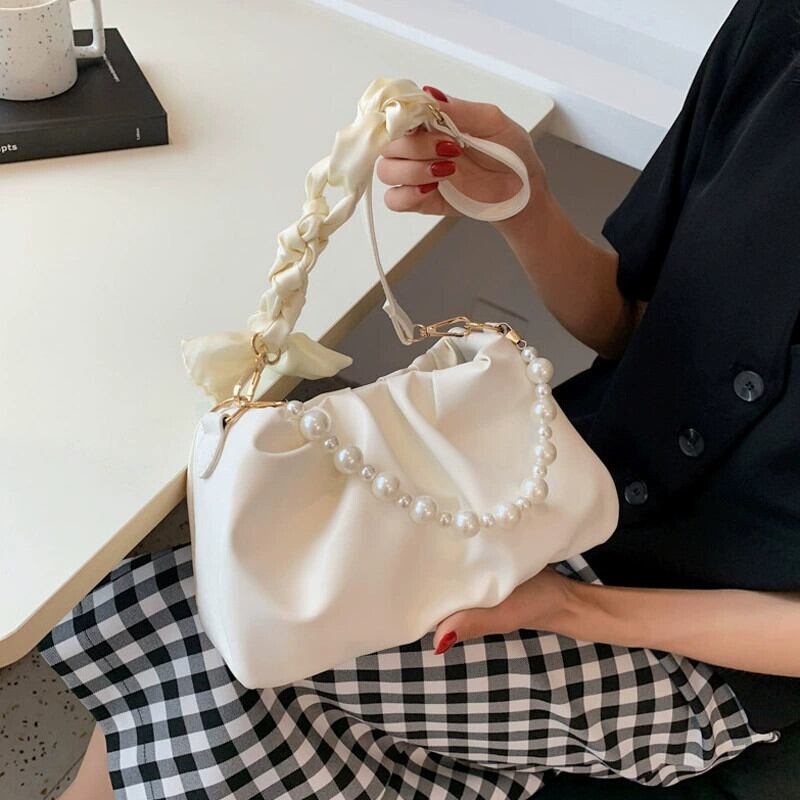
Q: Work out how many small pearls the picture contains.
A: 11